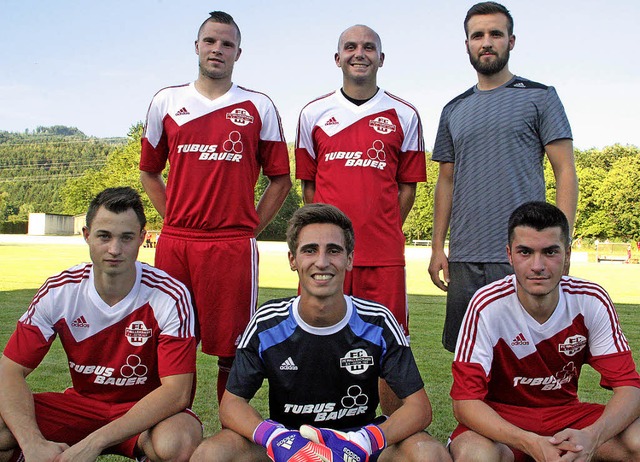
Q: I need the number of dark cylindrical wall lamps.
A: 0